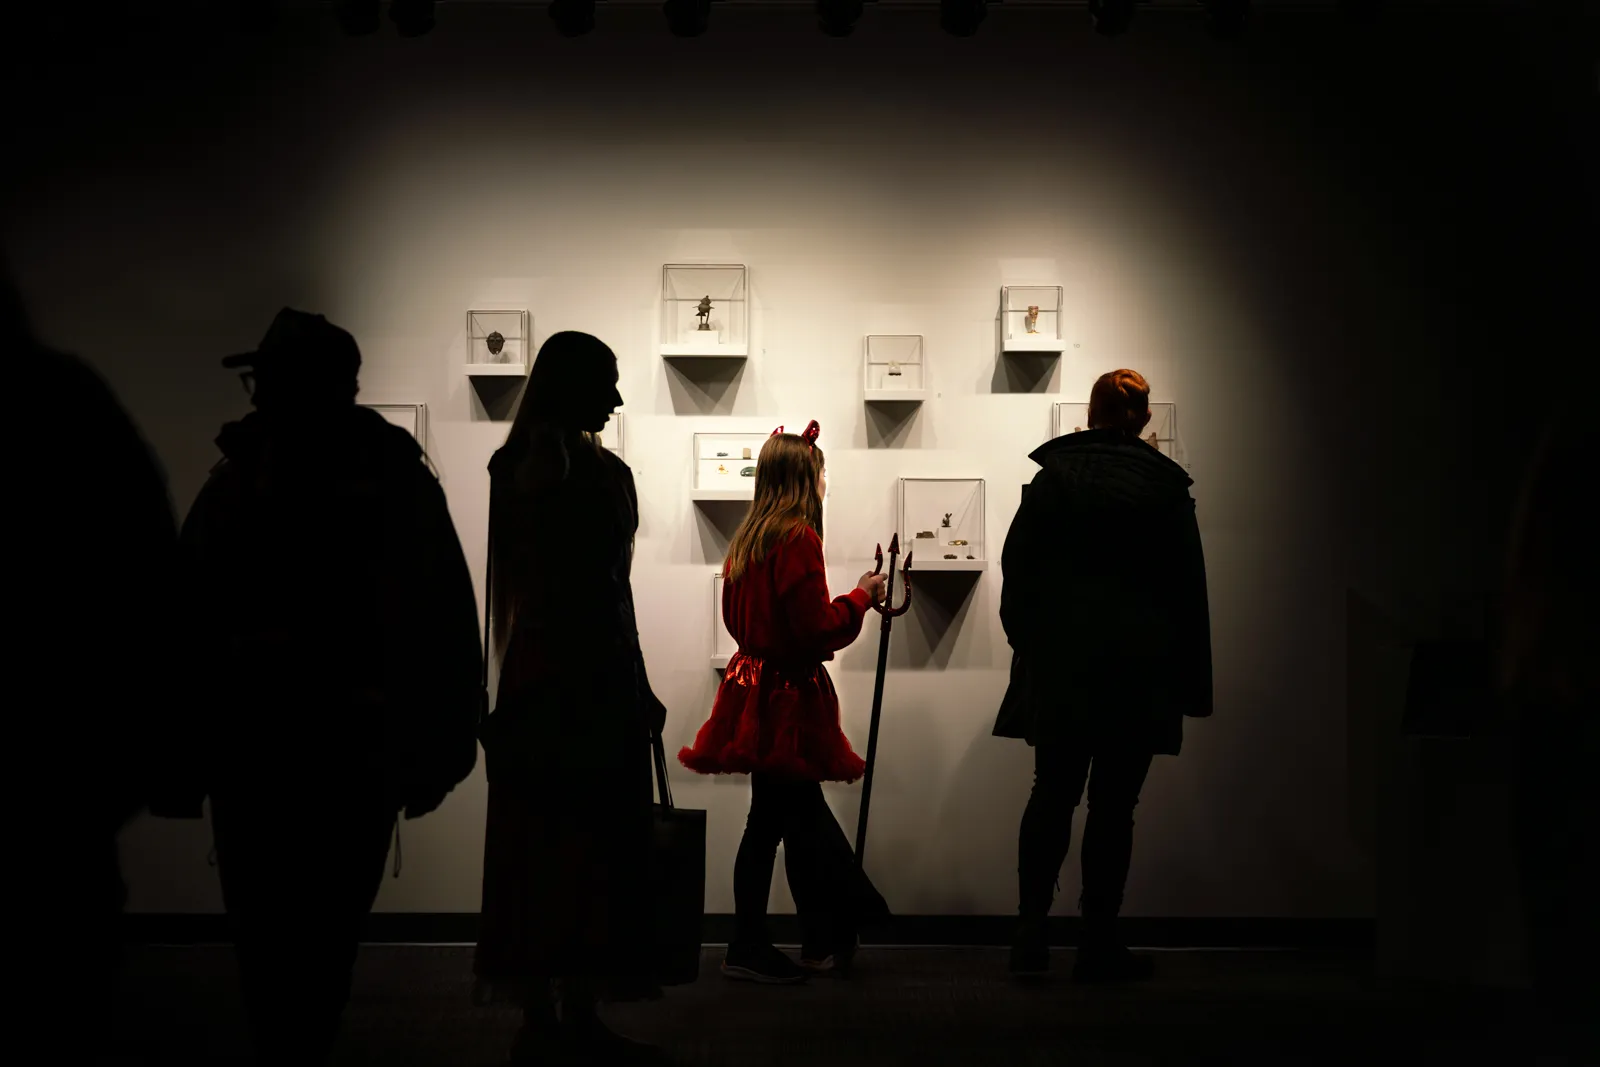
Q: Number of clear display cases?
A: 10